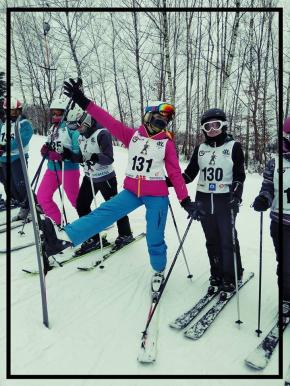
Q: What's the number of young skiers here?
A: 6